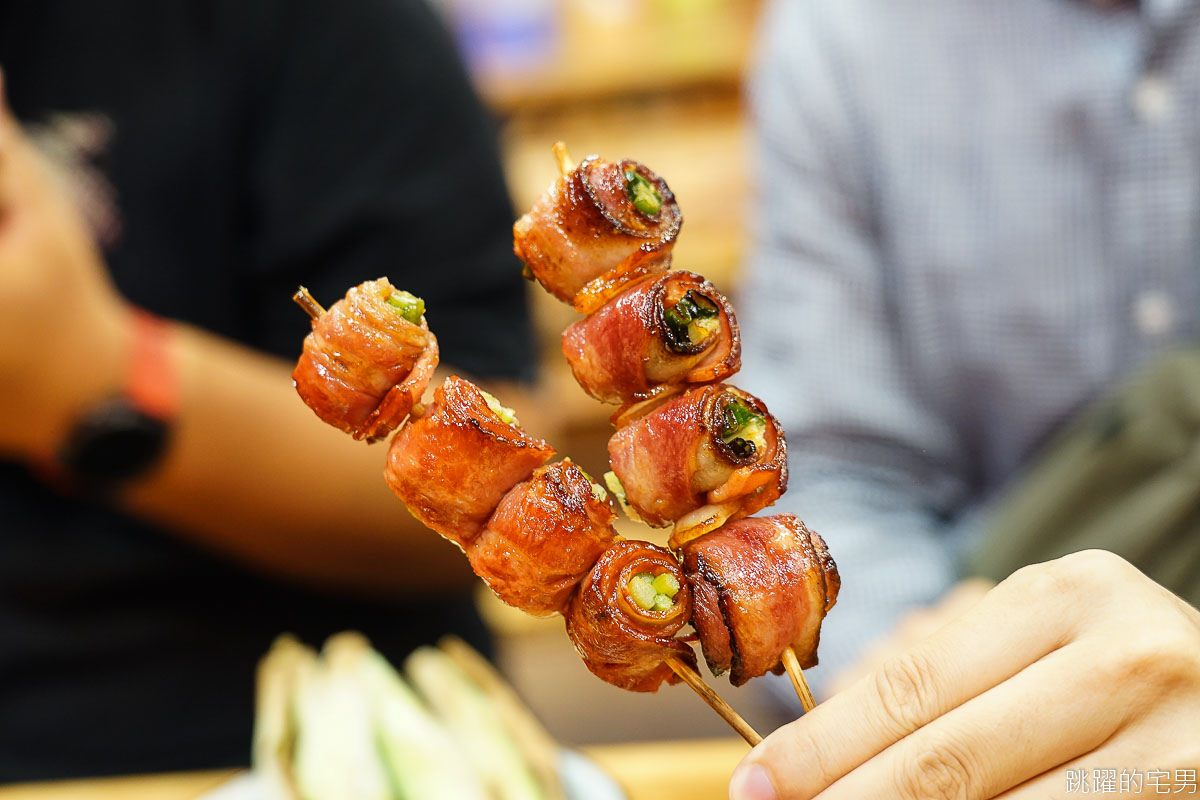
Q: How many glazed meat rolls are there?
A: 8